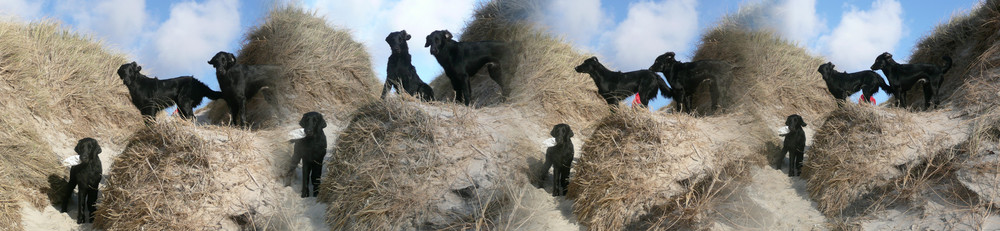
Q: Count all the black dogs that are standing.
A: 11